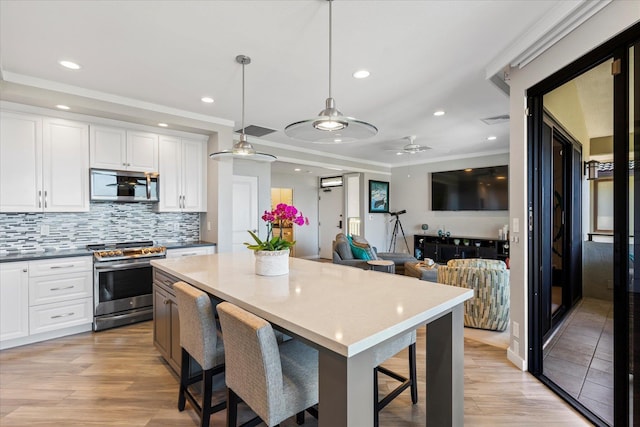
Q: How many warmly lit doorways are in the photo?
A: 1